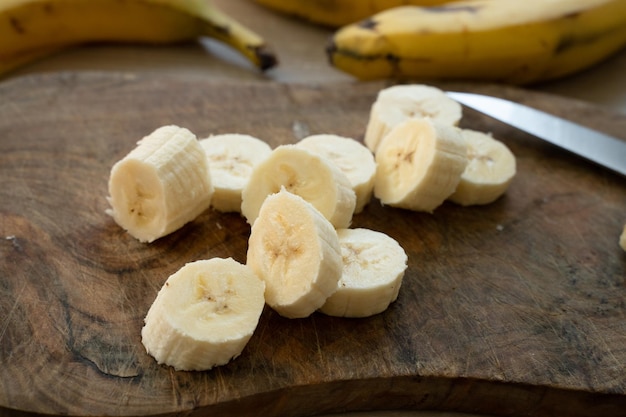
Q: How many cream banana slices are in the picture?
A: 10